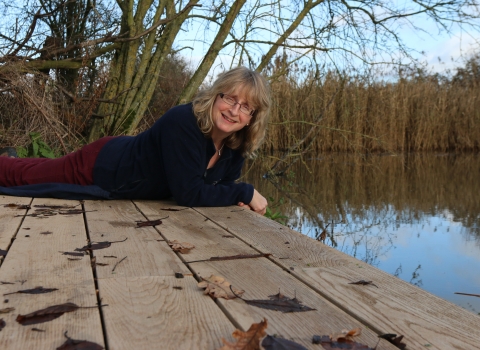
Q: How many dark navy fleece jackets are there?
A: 1